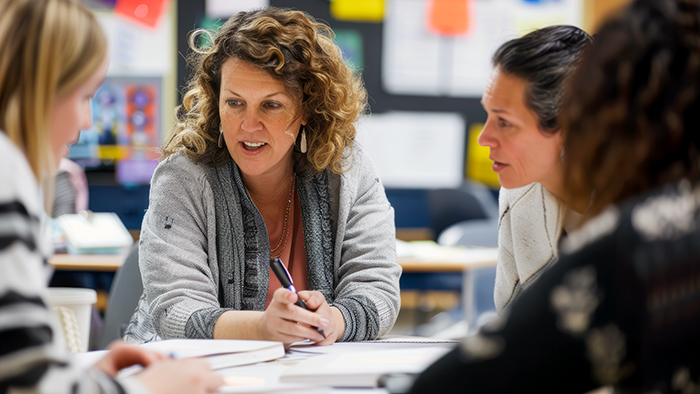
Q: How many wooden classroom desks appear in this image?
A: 2